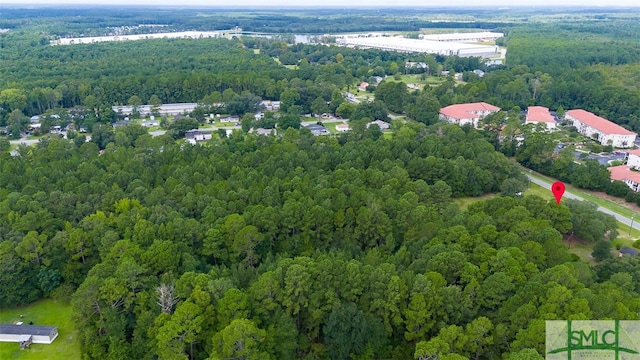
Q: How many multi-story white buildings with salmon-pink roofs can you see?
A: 5